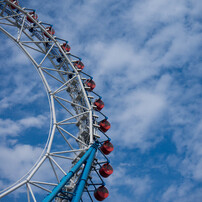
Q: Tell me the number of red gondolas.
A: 11